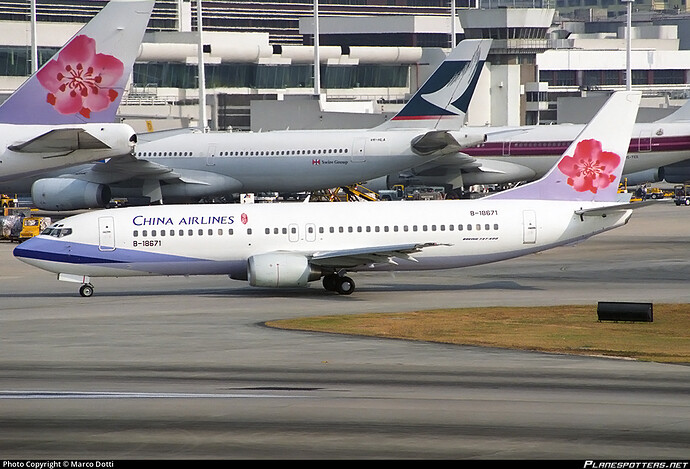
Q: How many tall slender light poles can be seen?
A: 5